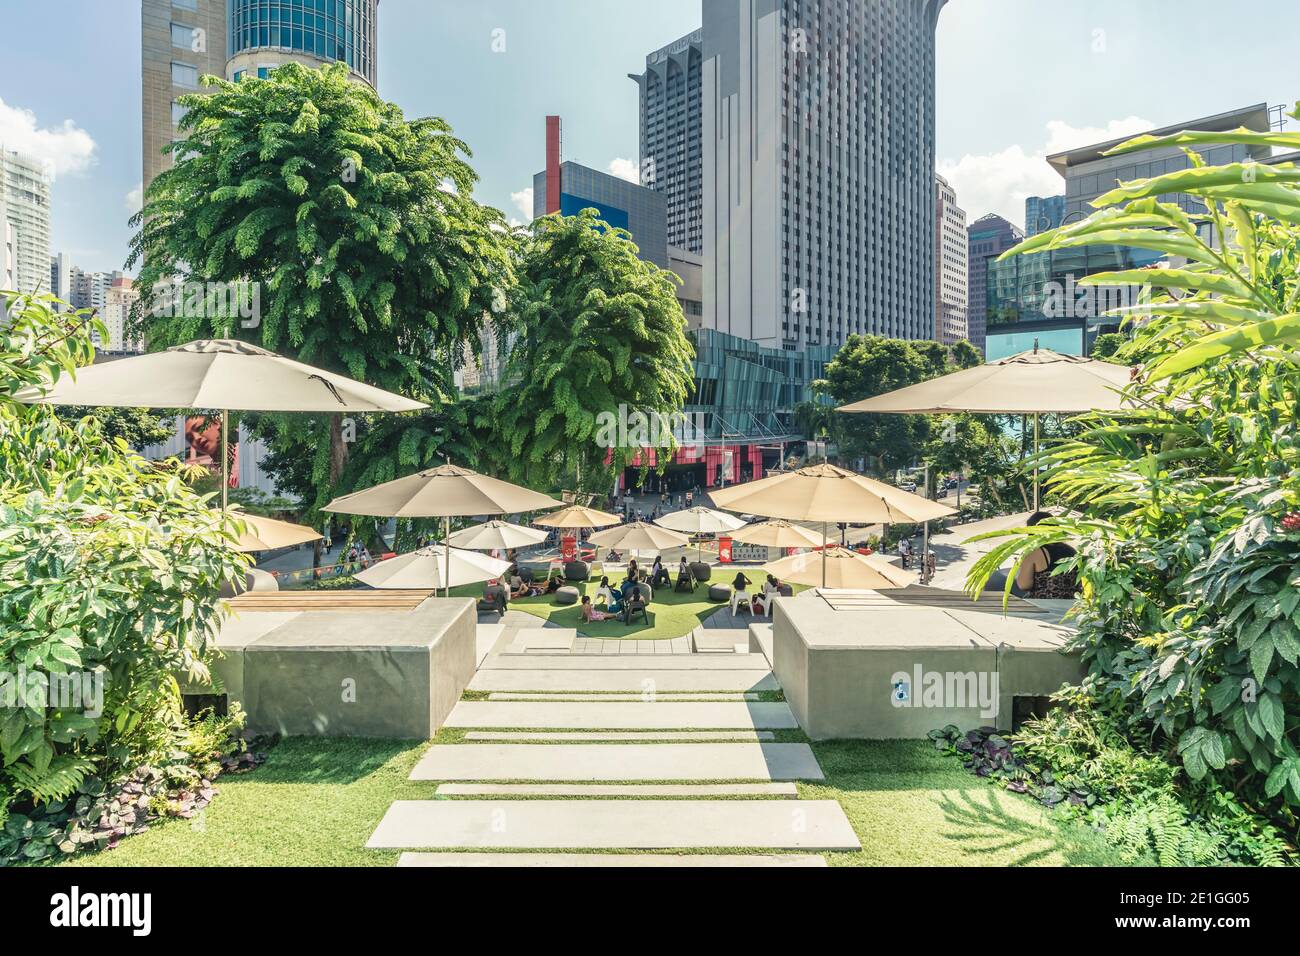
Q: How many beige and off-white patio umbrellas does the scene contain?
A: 13